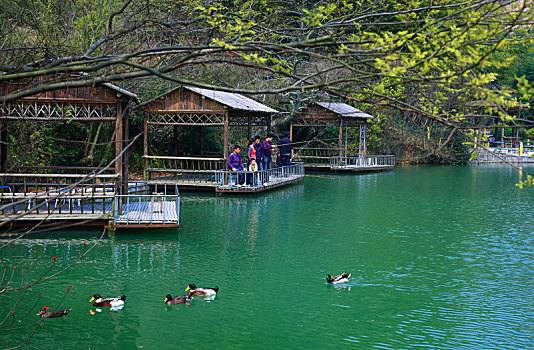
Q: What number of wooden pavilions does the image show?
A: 3